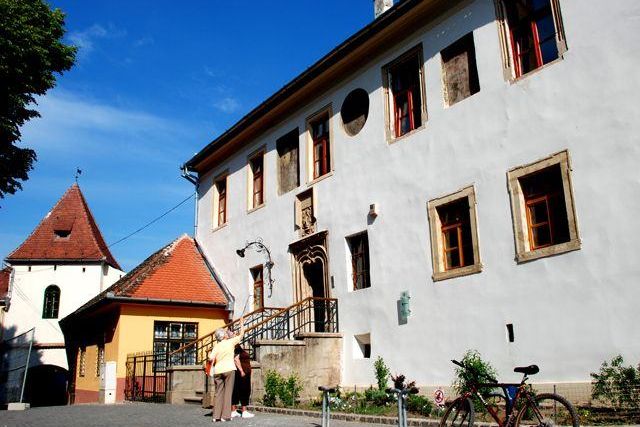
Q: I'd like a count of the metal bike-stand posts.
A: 2